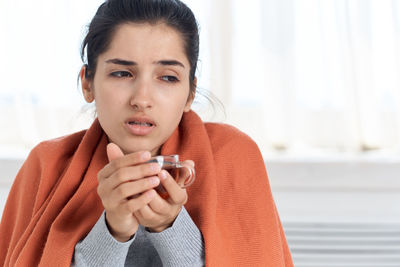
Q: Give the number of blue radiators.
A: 0